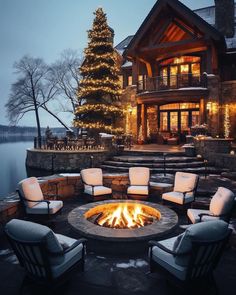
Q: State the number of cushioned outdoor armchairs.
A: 7